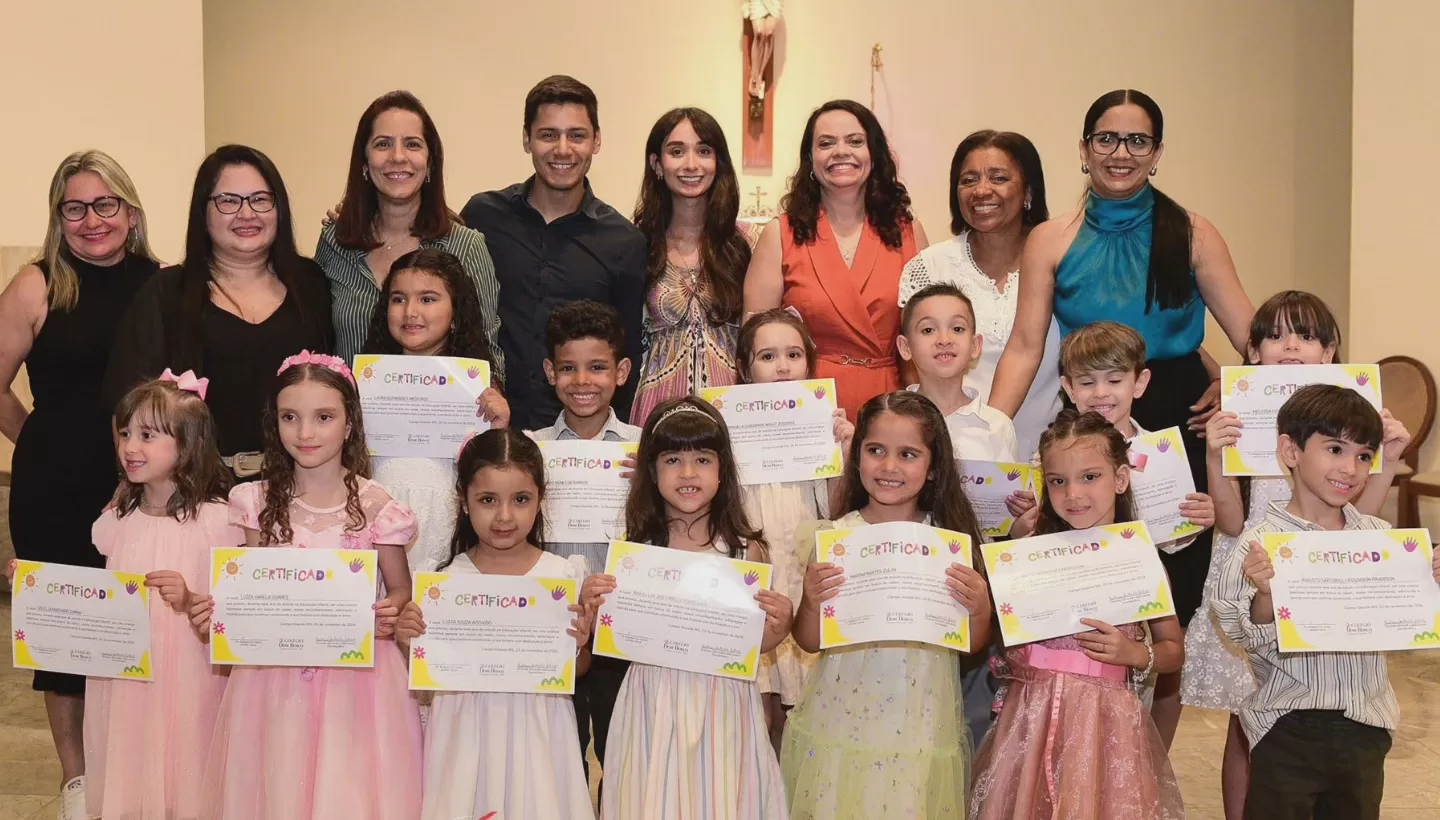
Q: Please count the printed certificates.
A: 13